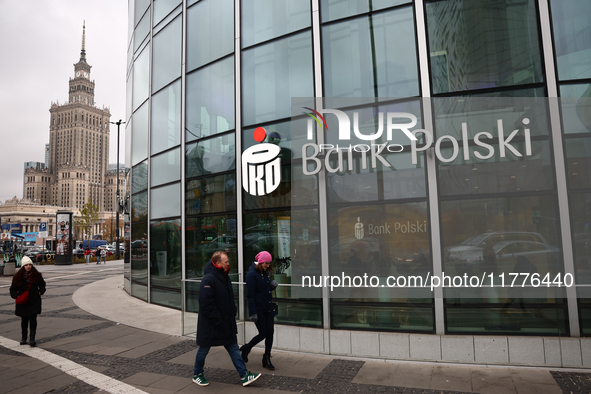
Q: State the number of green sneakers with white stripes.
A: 2